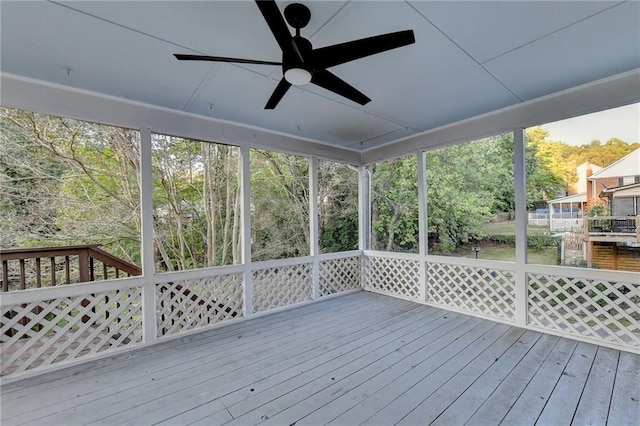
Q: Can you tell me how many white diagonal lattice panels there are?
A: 7